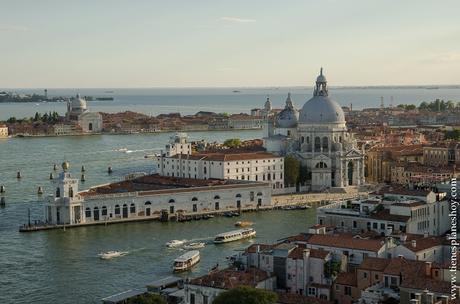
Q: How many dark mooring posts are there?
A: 9